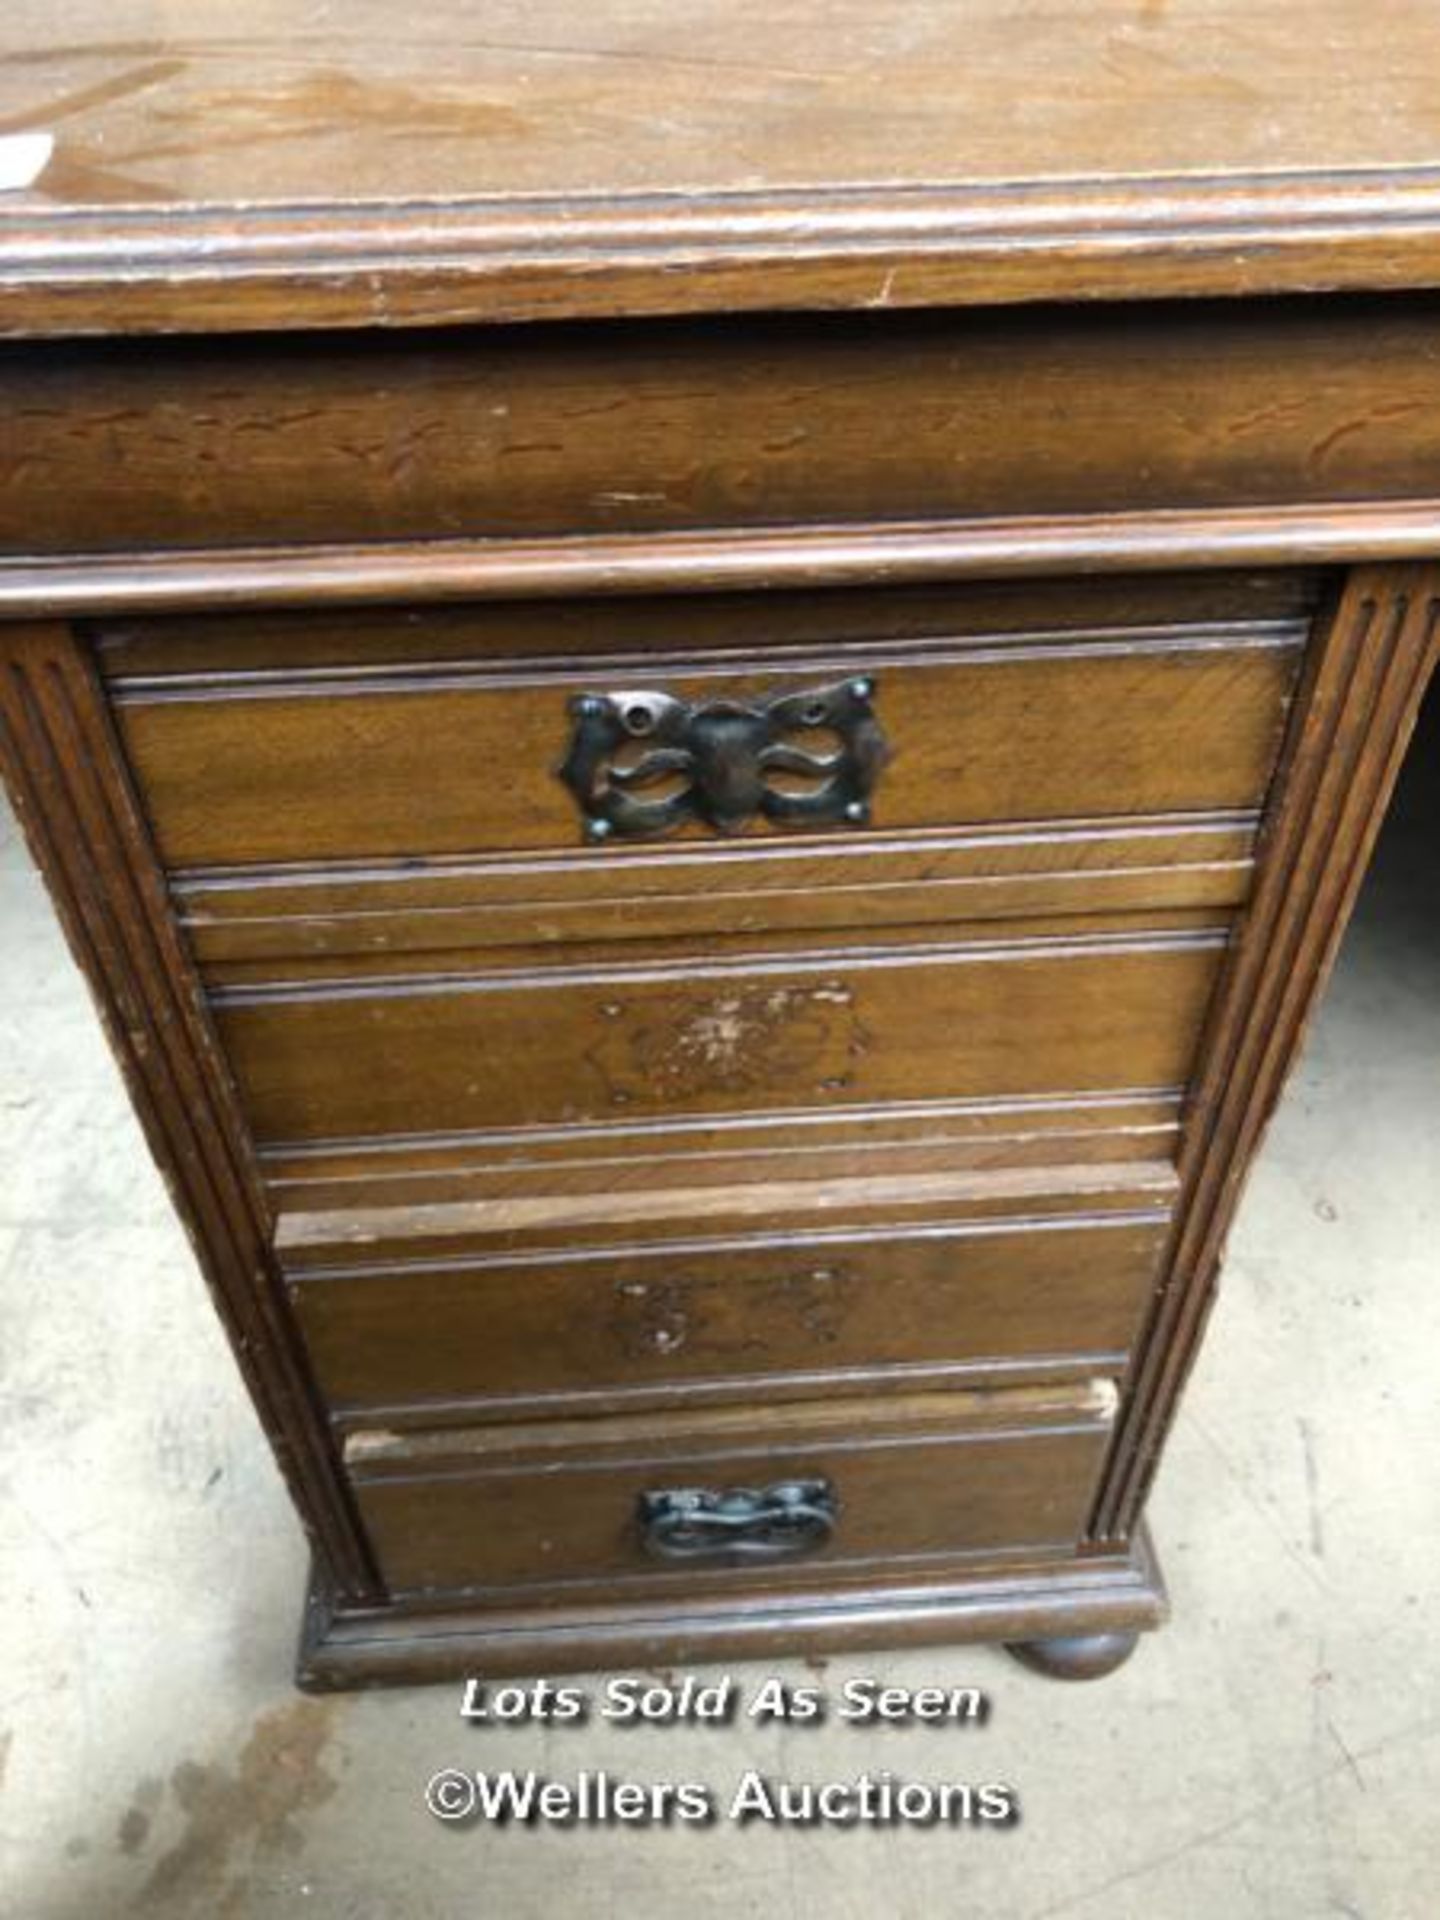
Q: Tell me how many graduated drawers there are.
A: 4